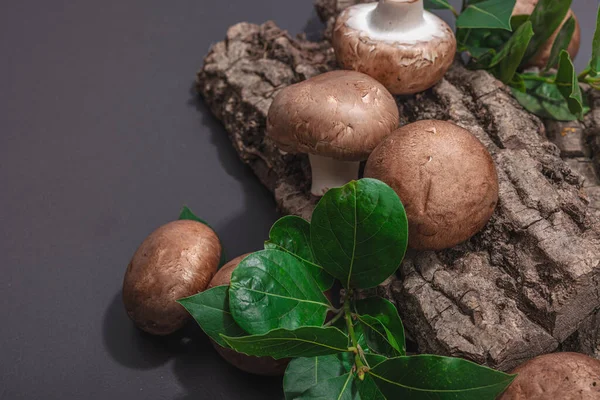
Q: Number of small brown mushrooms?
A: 7